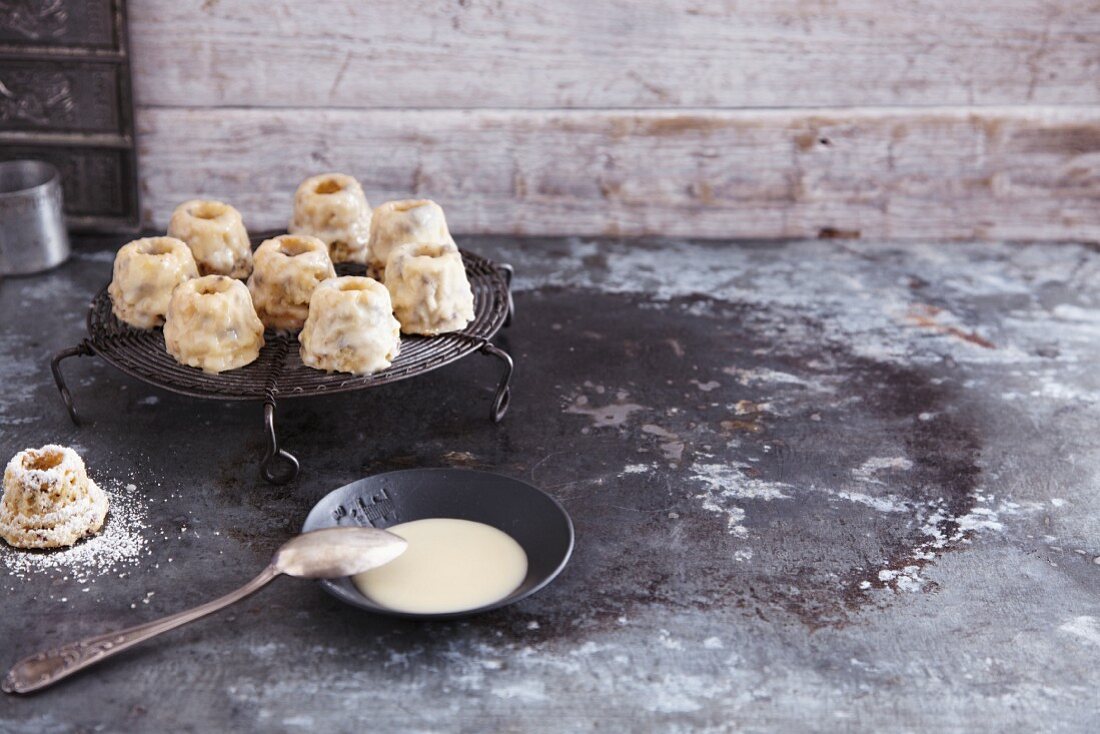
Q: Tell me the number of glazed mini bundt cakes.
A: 8